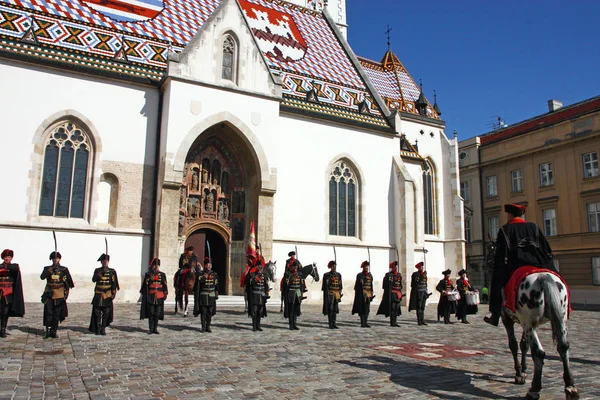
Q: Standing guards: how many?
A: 13